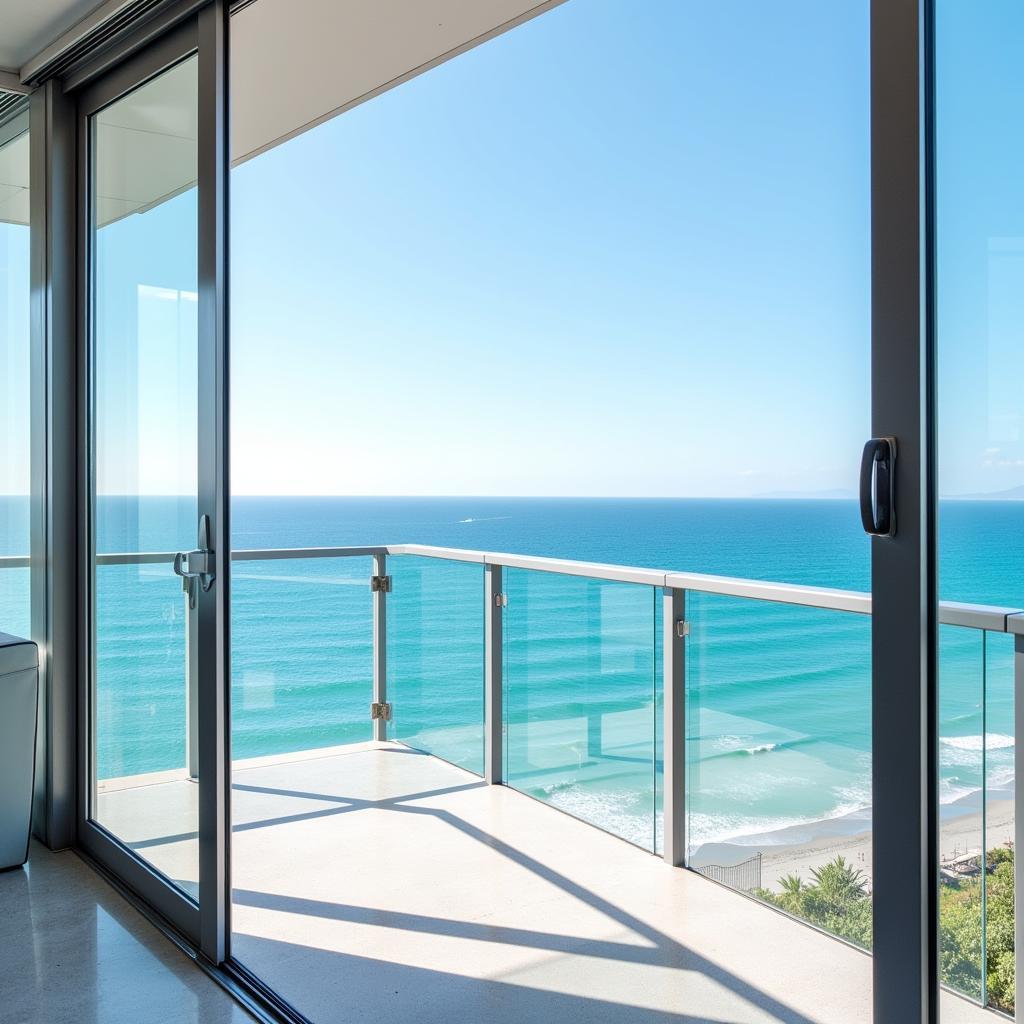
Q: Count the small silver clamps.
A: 4